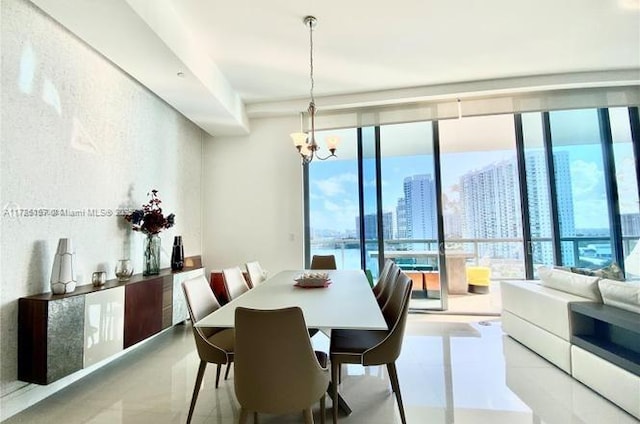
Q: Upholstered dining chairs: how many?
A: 8